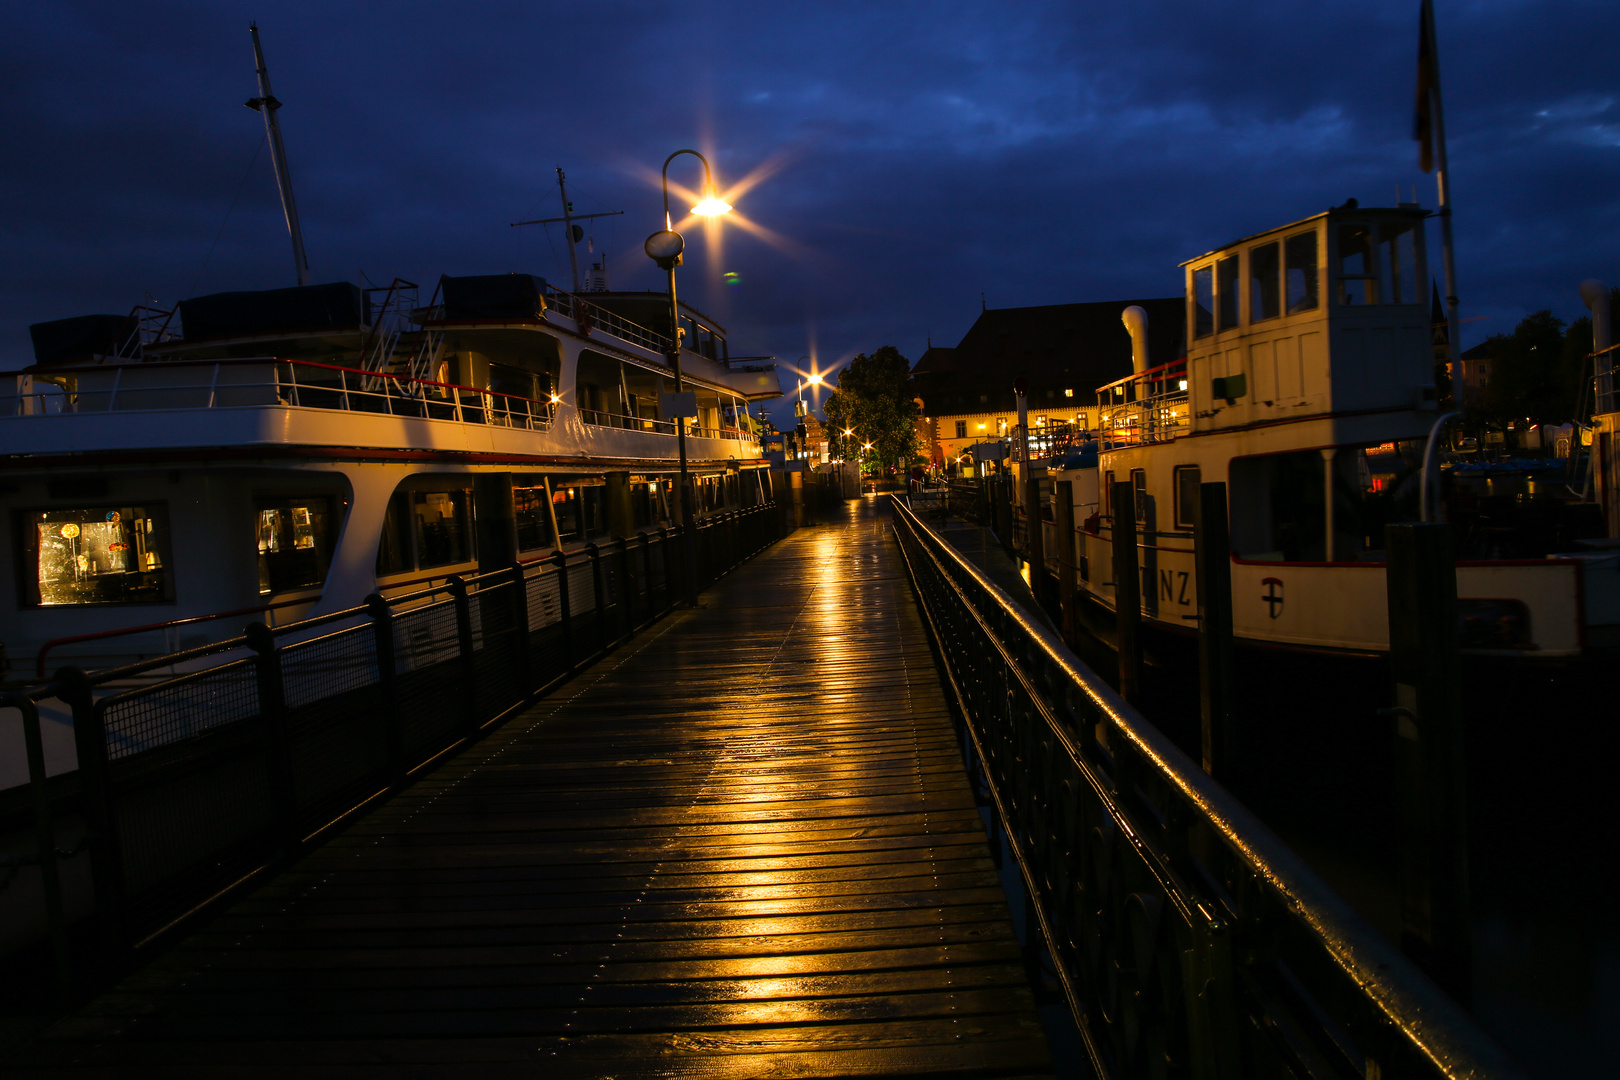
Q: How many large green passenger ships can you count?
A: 0